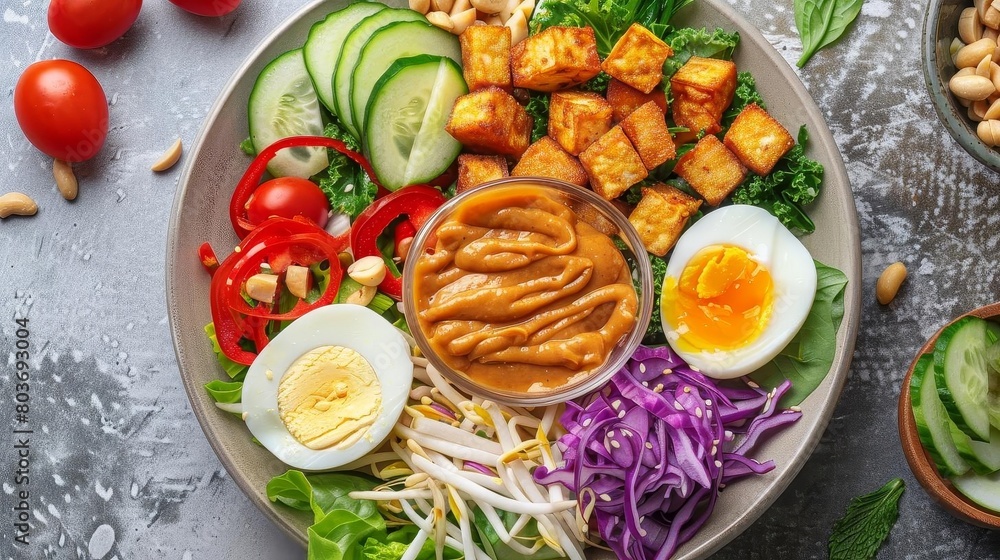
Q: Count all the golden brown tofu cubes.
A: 14